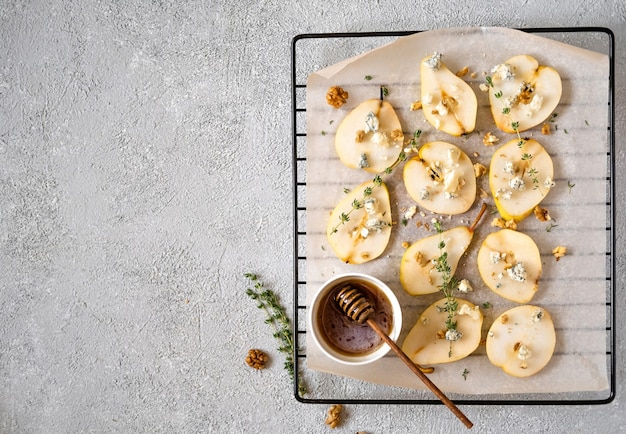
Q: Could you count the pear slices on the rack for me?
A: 10